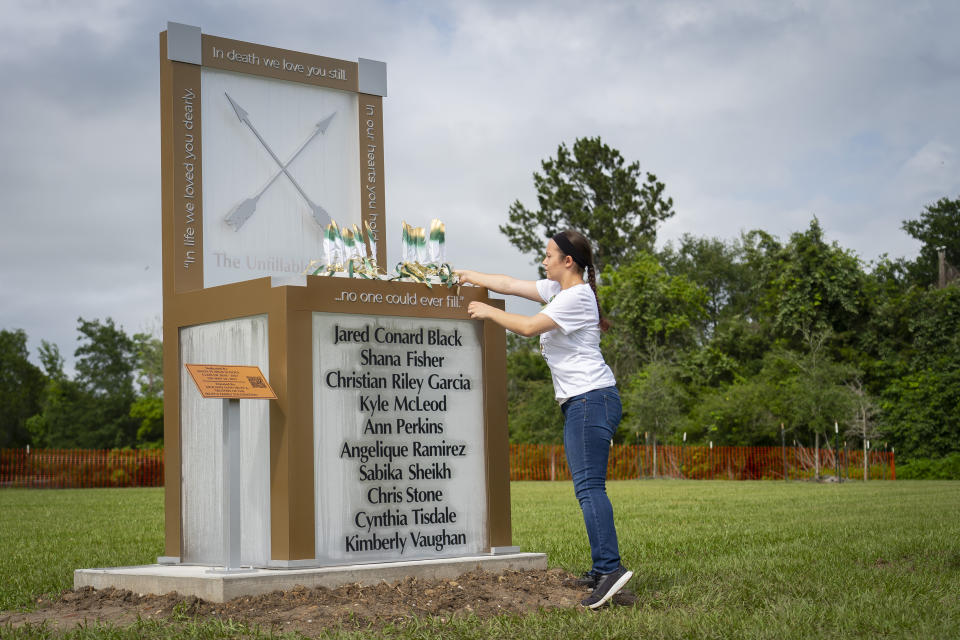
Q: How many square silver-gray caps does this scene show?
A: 2